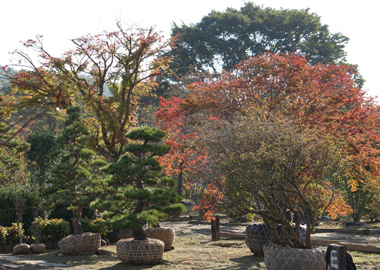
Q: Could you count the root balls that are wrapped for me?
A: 7